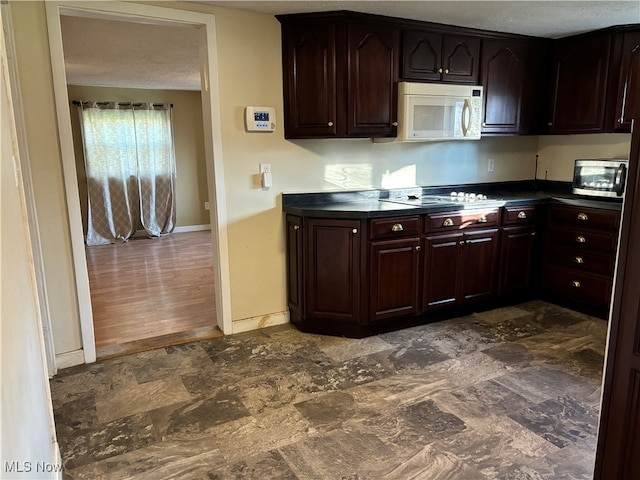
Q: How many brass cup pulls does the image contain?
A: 8